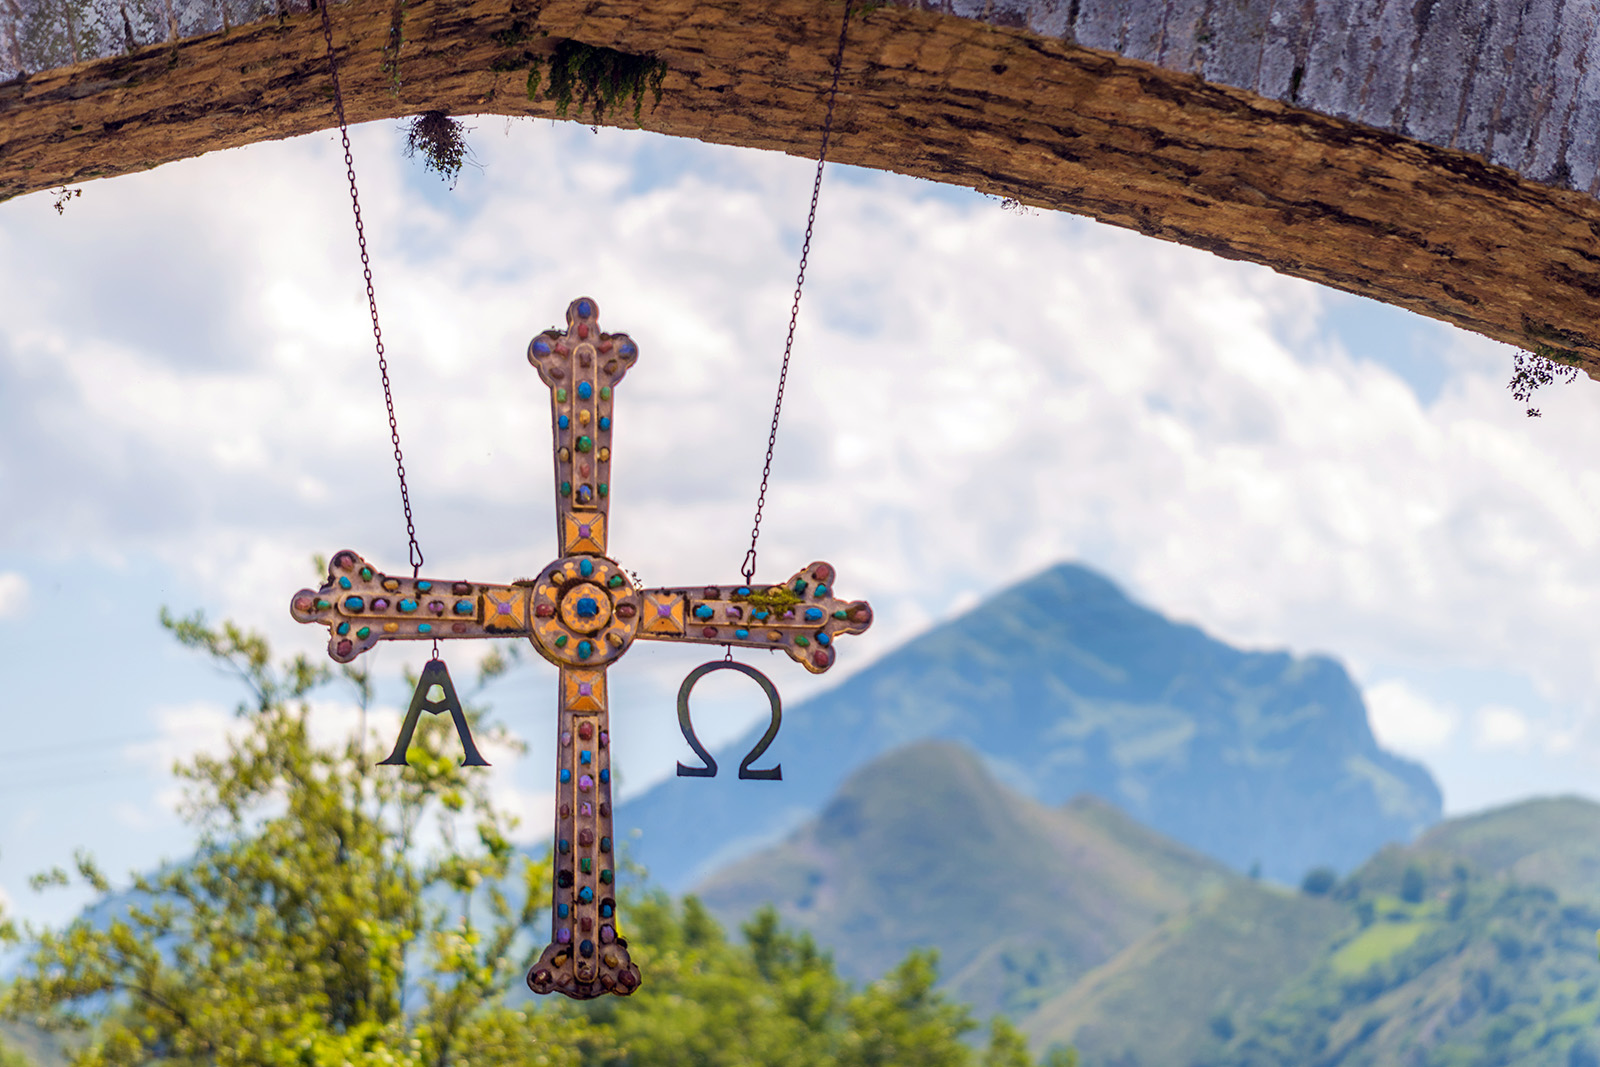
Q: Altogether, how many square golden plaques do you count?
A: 4